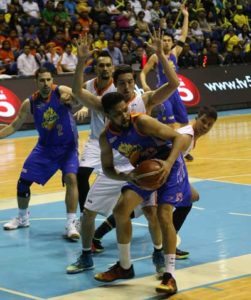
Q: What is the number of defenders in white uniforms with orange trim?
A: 3